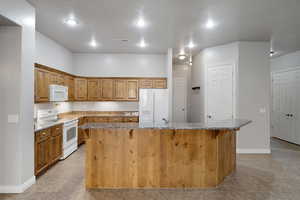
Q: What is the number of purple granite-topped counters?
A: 0